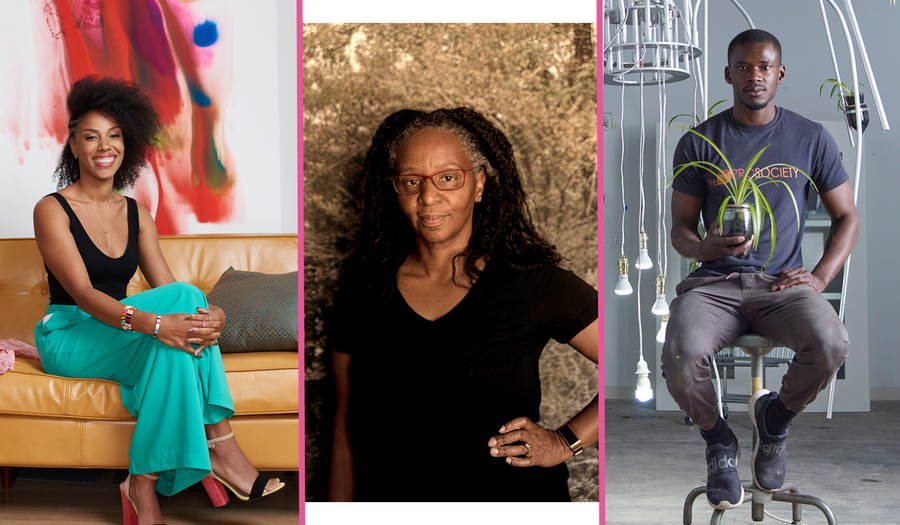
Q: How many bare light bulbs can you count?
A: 5